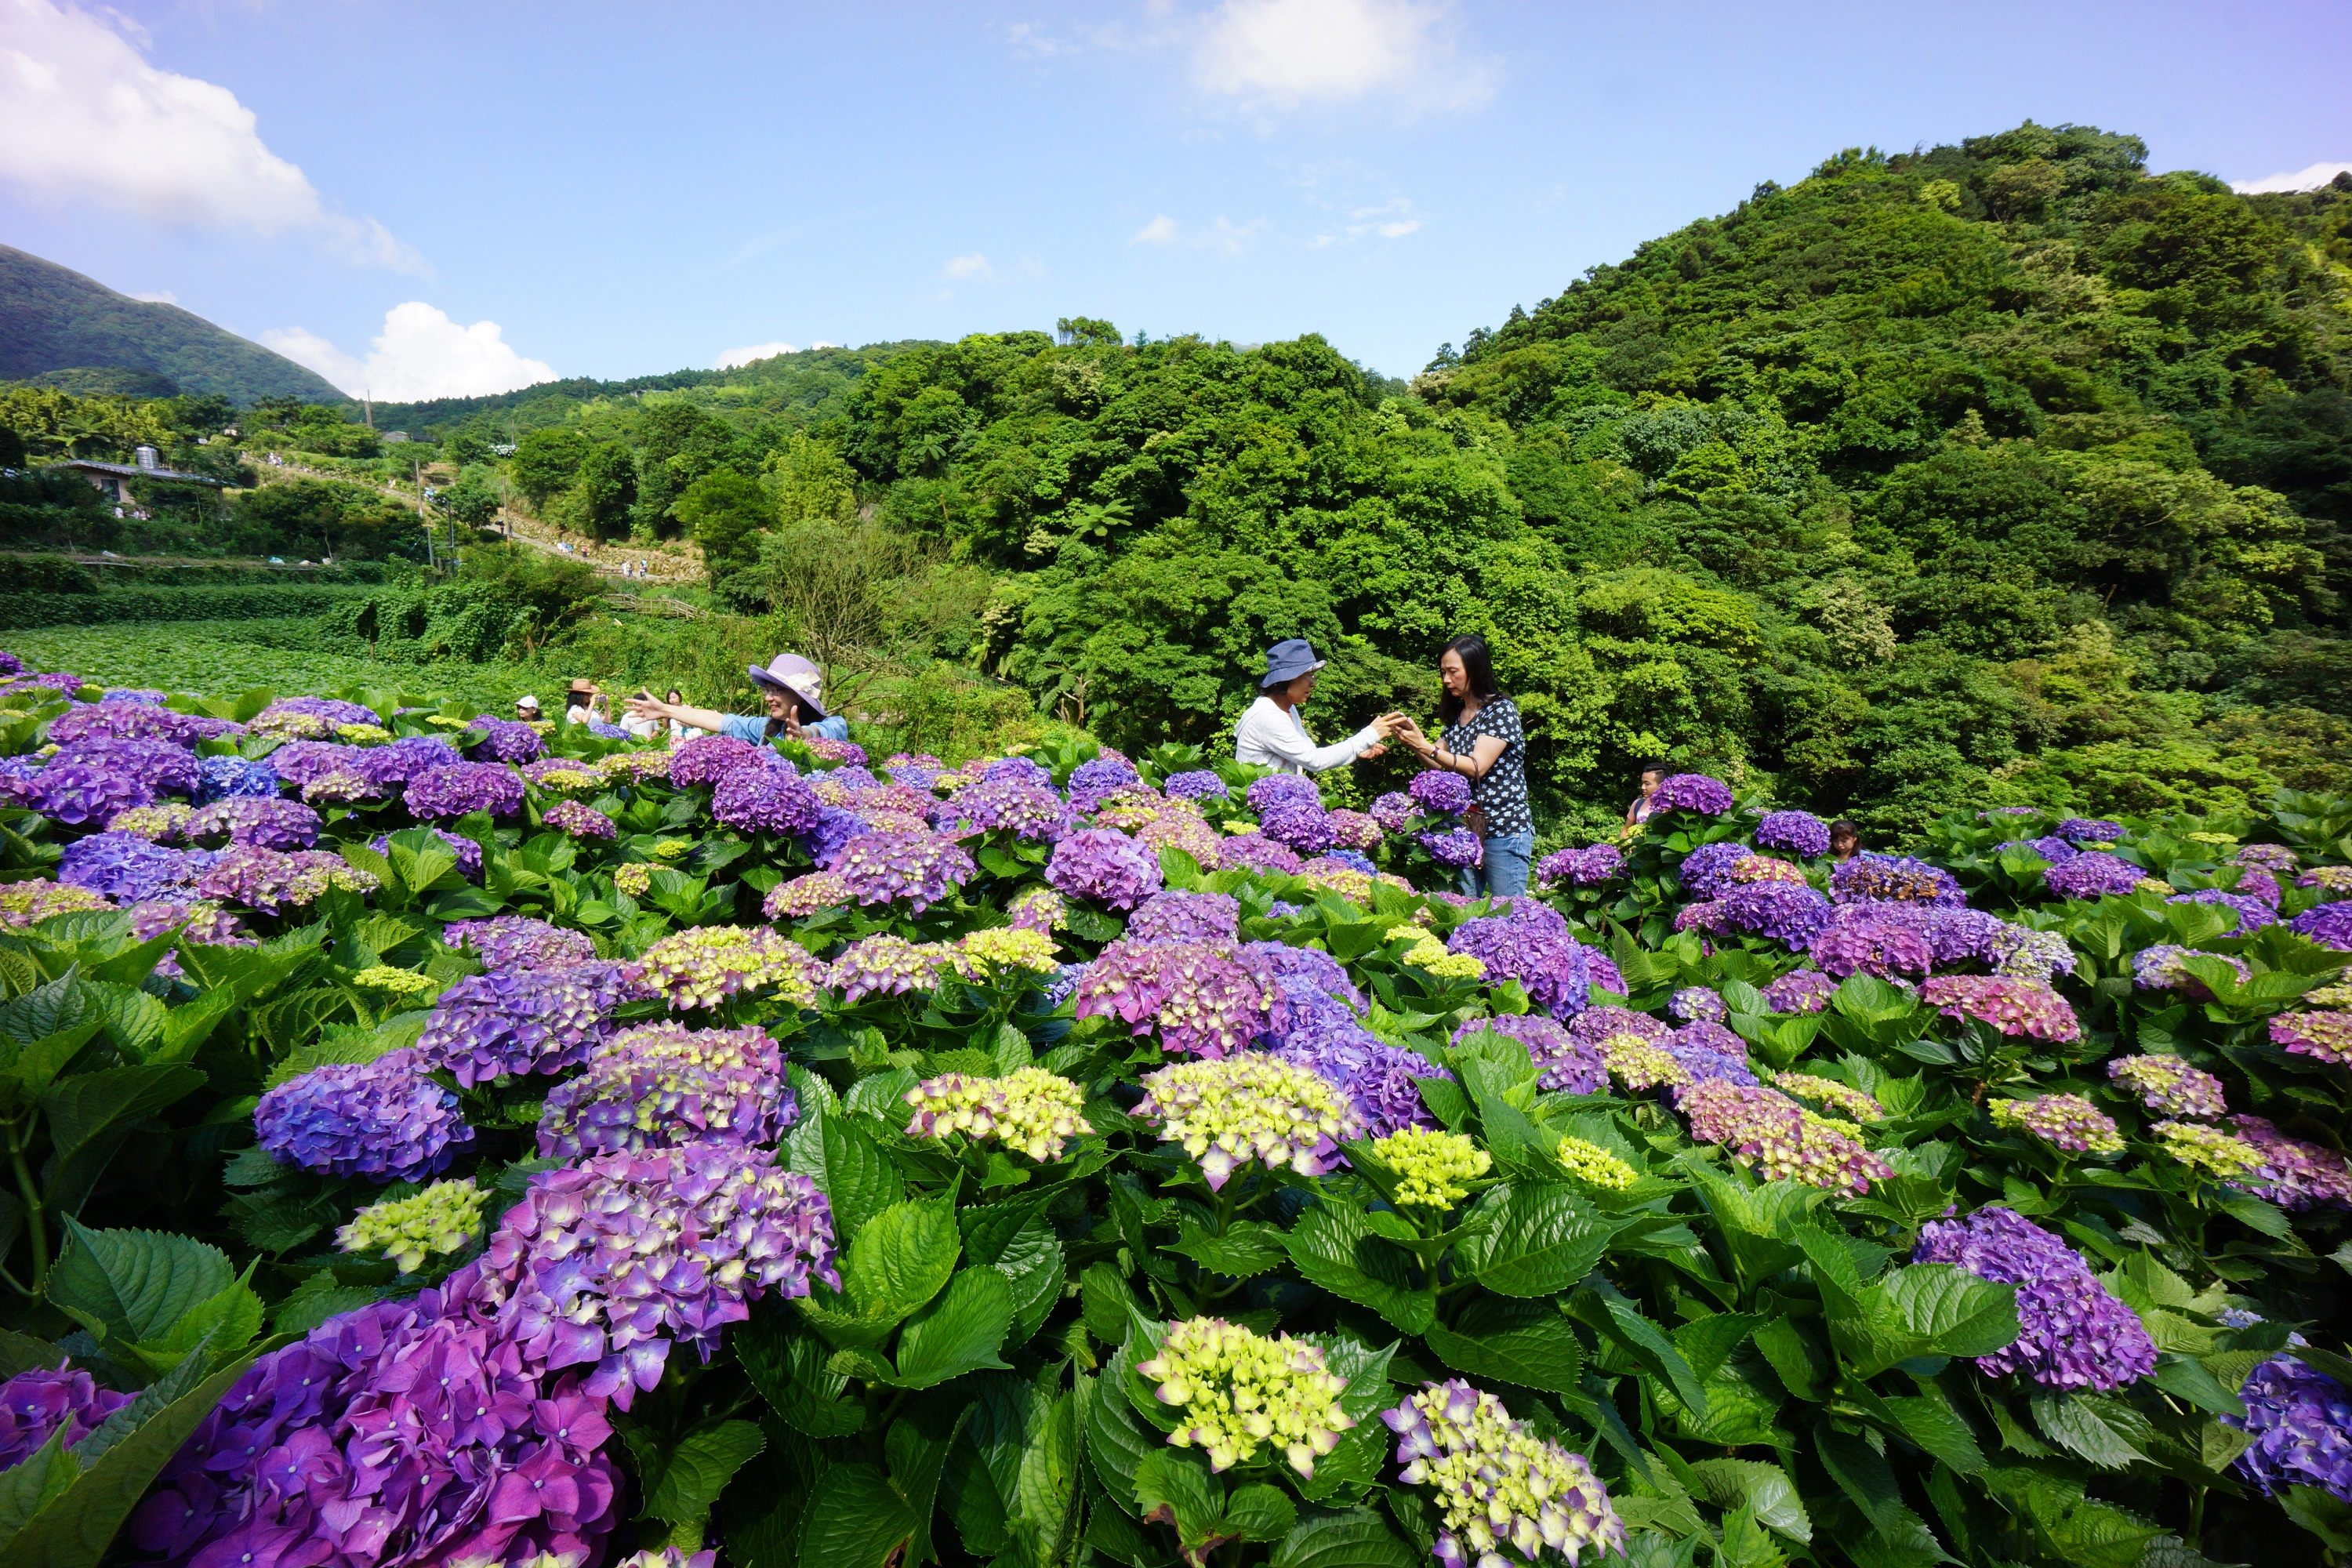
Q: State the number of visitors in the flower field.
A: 9